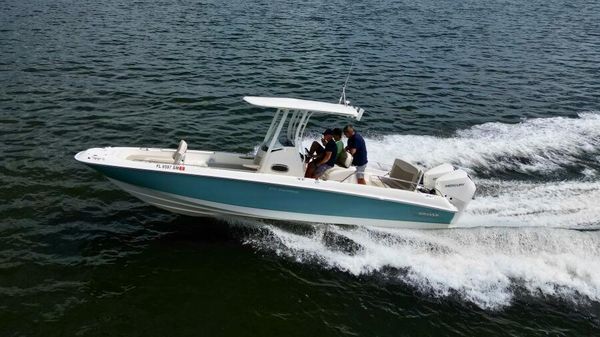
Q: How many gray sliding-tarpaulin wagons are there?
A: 0